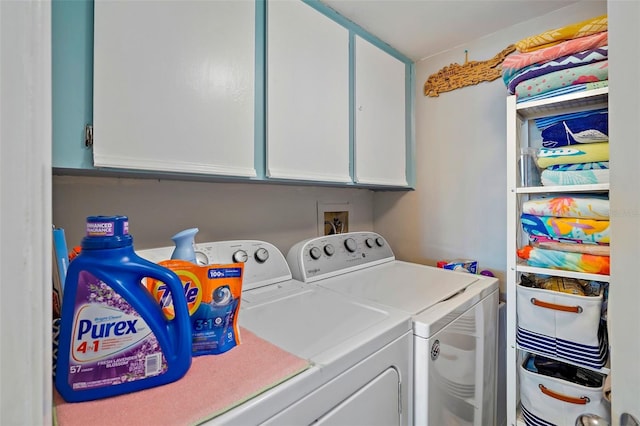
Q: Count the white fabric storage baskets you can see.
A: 2